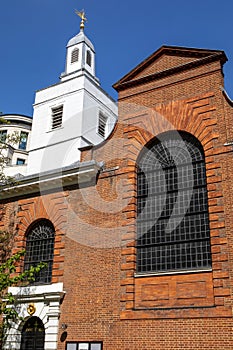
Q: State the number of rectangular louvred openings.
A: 2